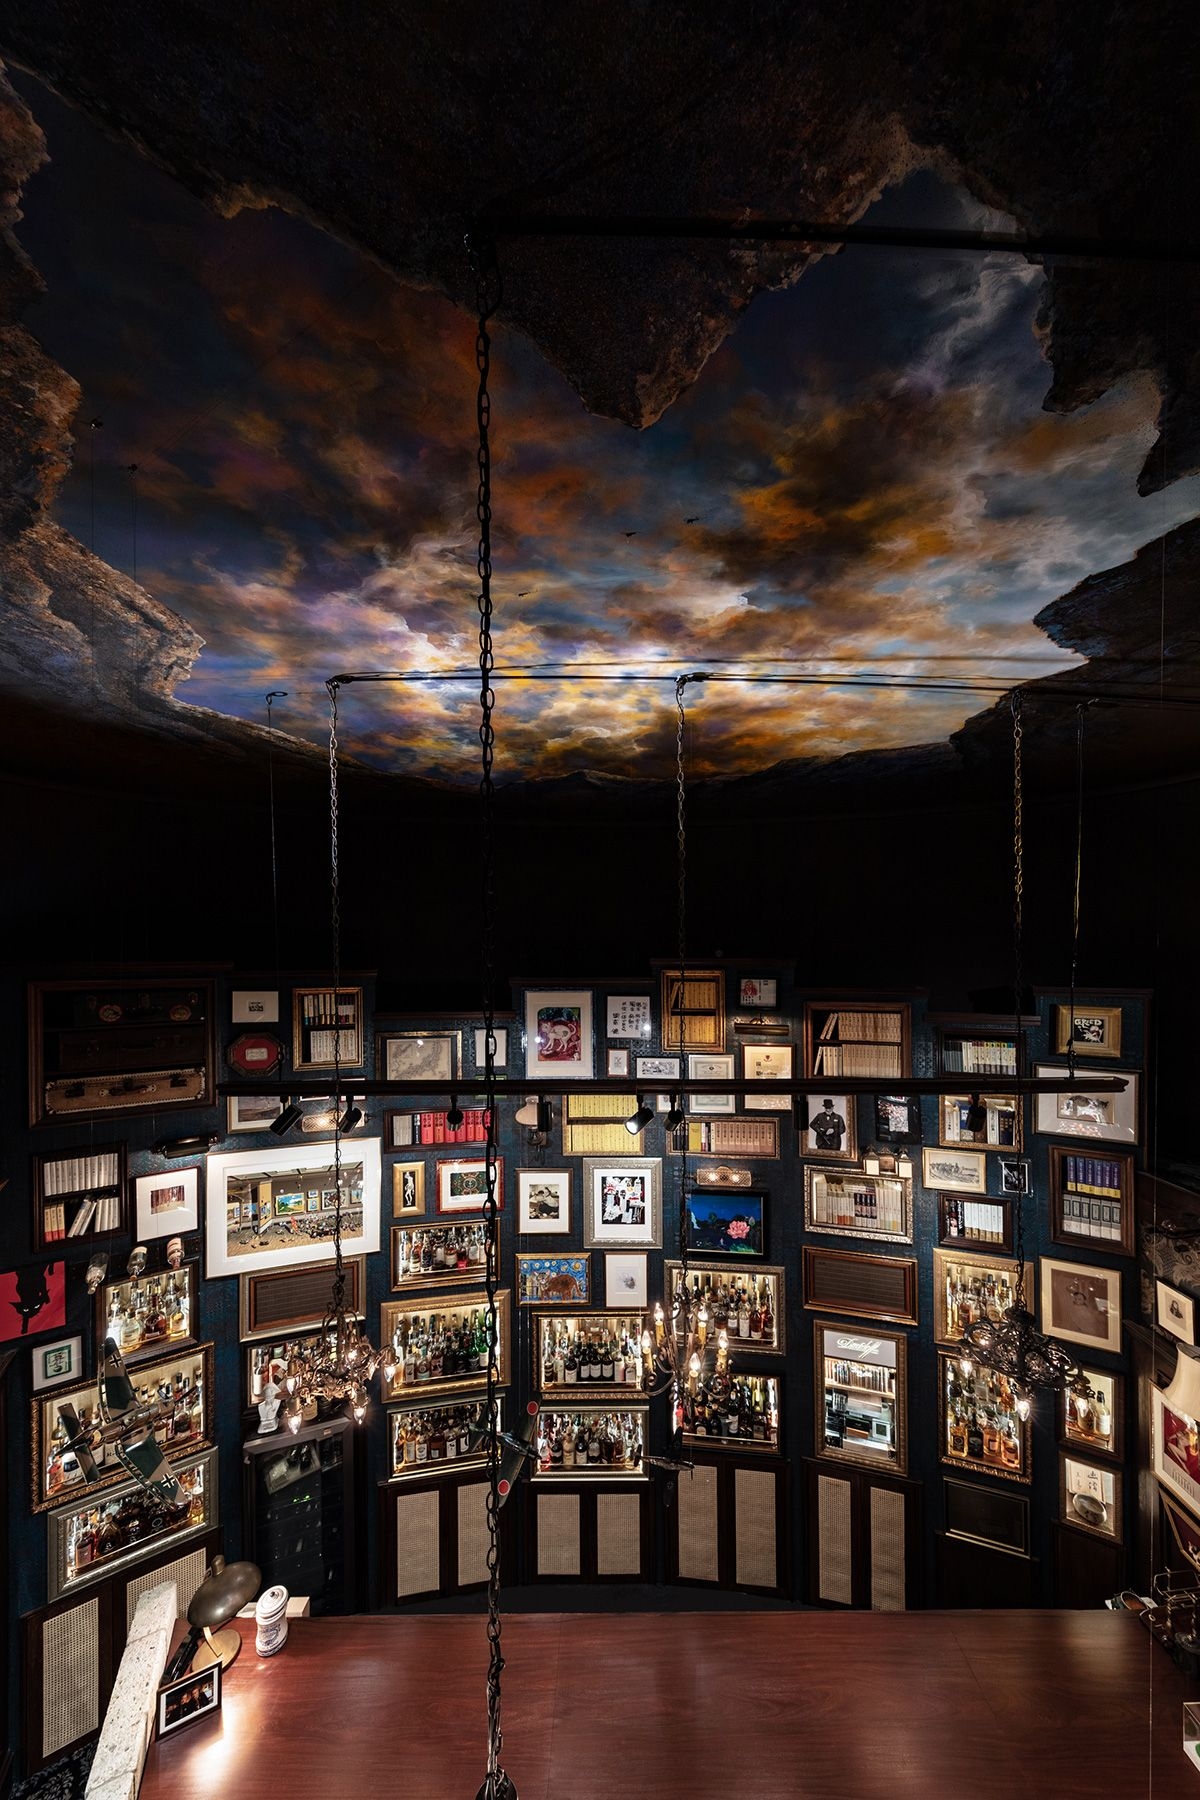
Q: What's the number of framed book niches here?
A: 12